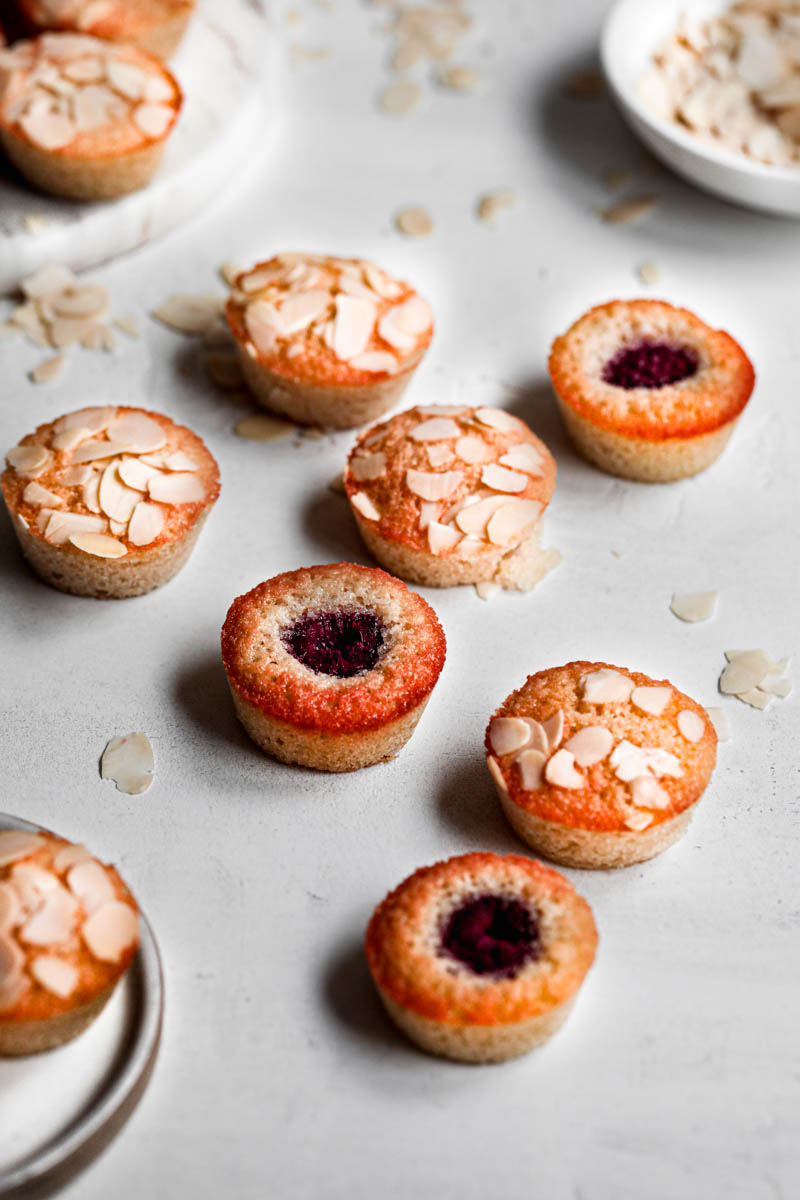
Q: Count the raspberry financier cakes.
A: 3